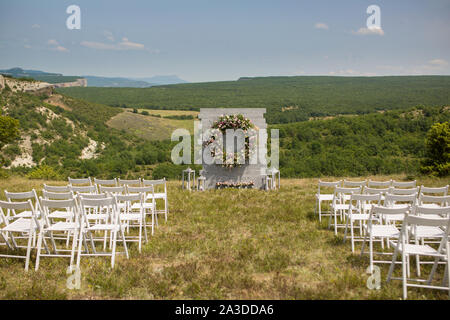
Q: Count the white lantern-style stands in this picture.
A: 4